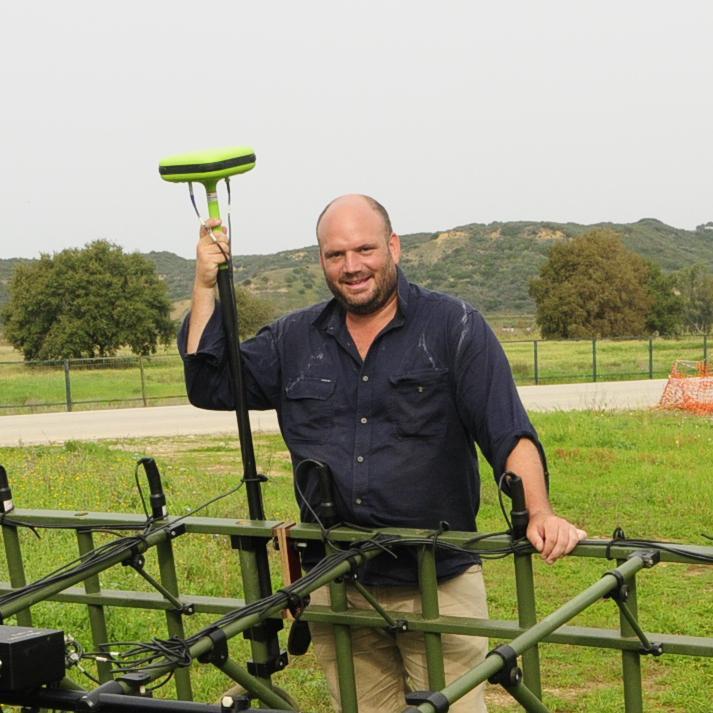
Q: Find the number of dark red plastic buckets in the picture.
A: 0